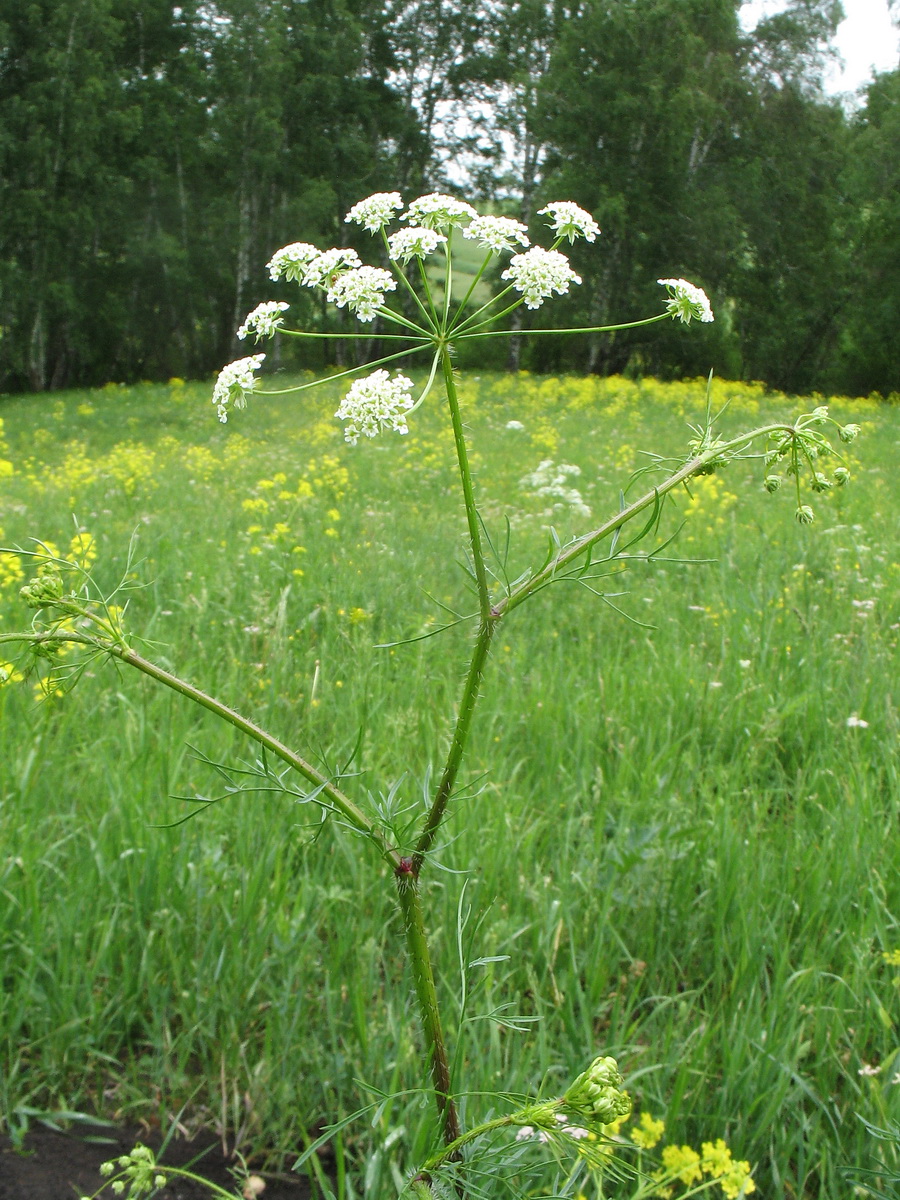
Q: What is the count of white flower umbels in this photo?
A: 13